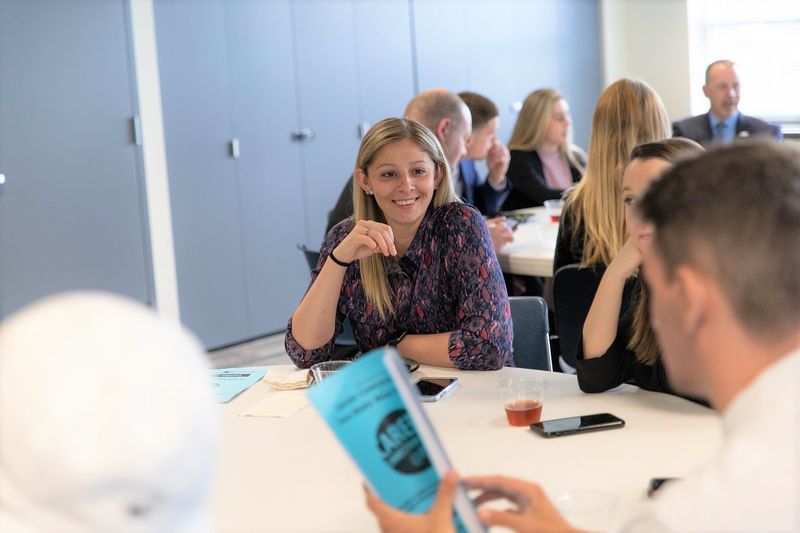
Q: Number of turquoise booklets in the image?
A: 2